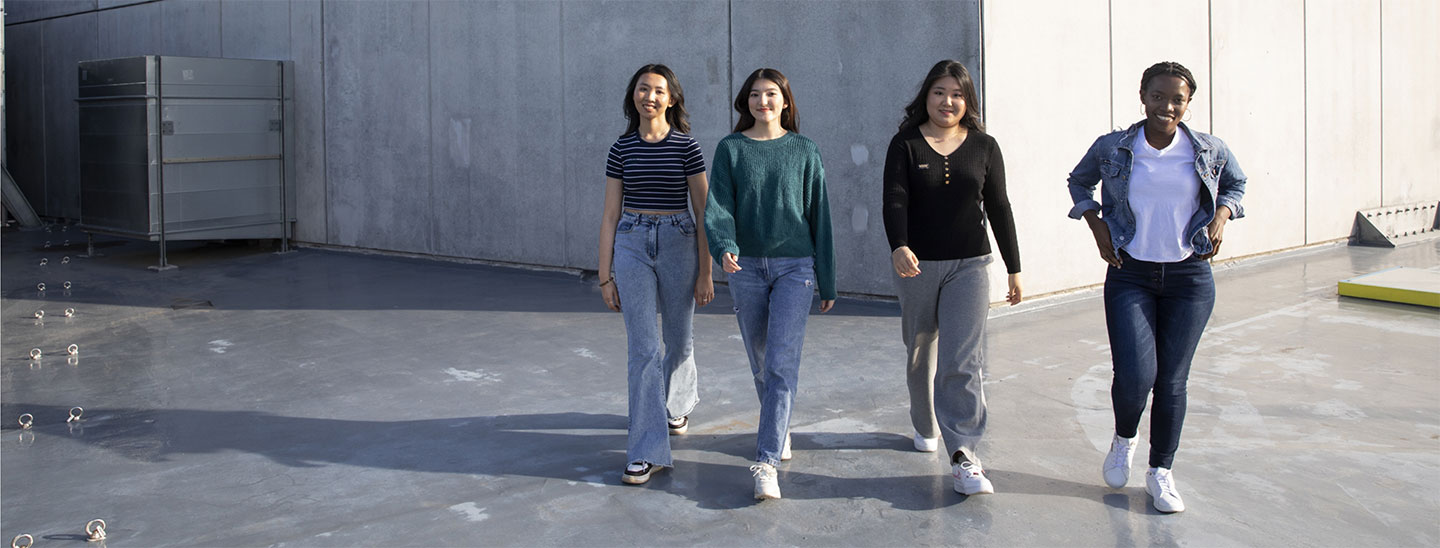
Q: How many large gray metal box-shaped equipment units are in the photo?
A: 1